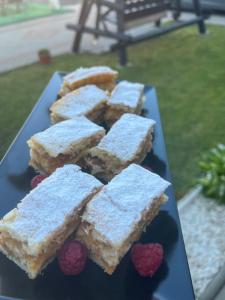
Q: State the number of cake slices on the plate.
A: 7